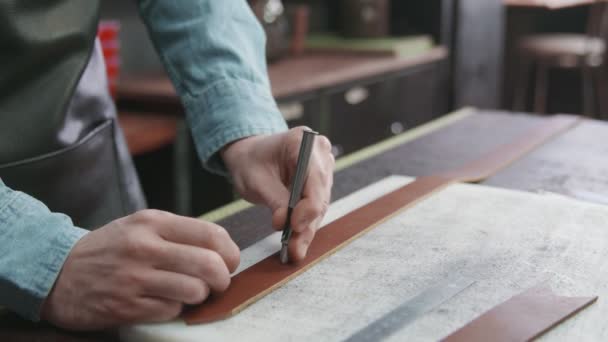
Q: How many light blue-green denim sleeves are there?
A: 2